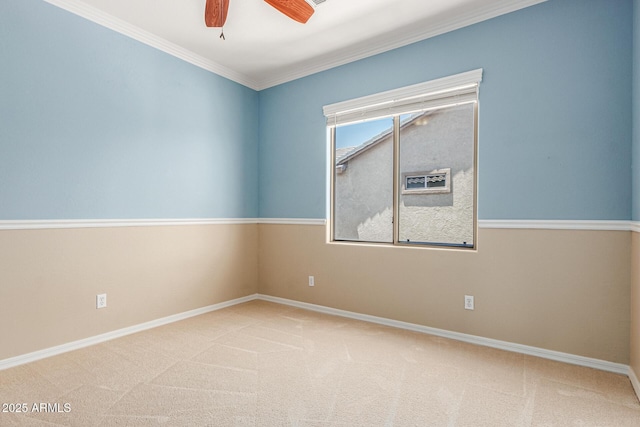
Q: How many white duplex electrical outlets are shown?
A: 3